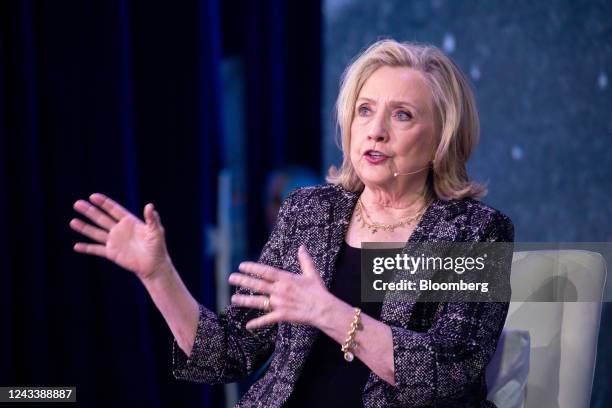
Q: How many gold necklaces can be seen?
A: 2